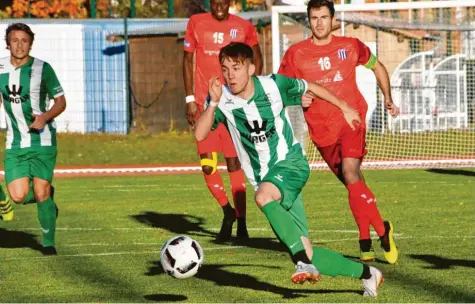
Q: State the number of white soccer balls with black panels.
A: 1